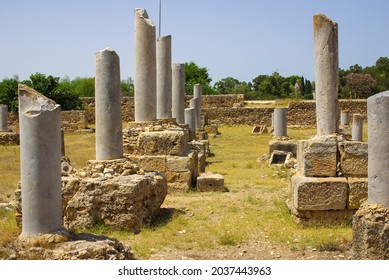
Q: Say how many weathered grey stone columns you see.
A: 14